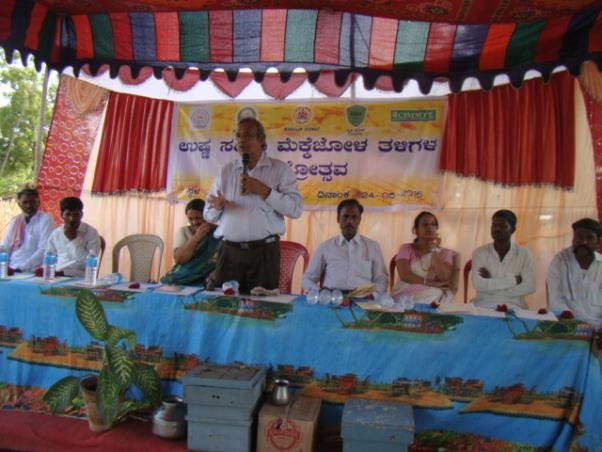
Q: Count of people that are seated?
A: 7